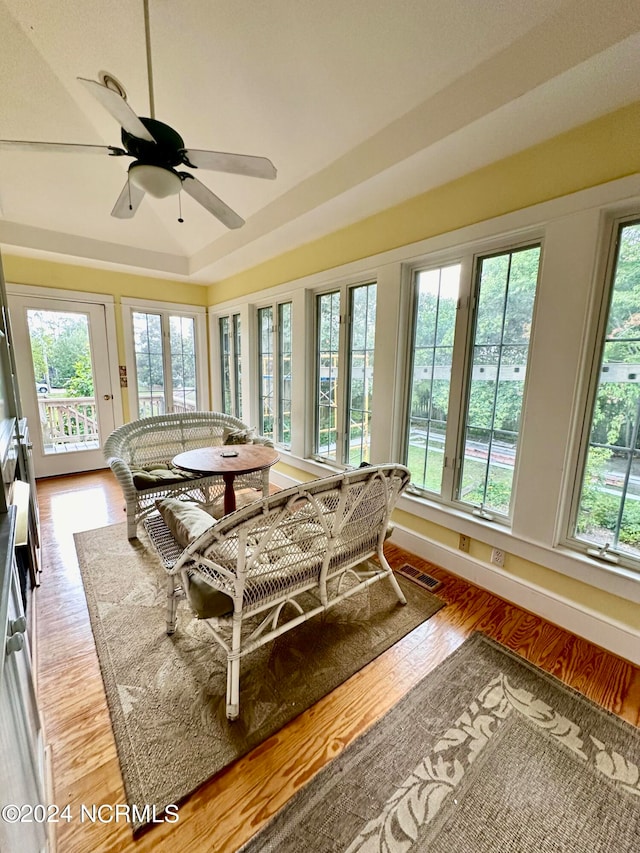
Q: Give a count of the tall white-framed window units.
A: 6